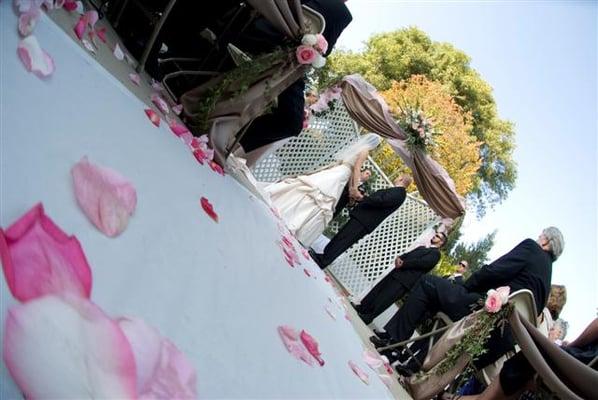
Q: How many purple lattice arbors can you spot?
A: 0